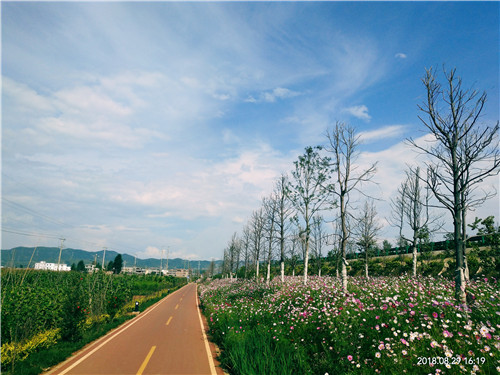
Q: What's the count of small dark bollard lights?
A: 2